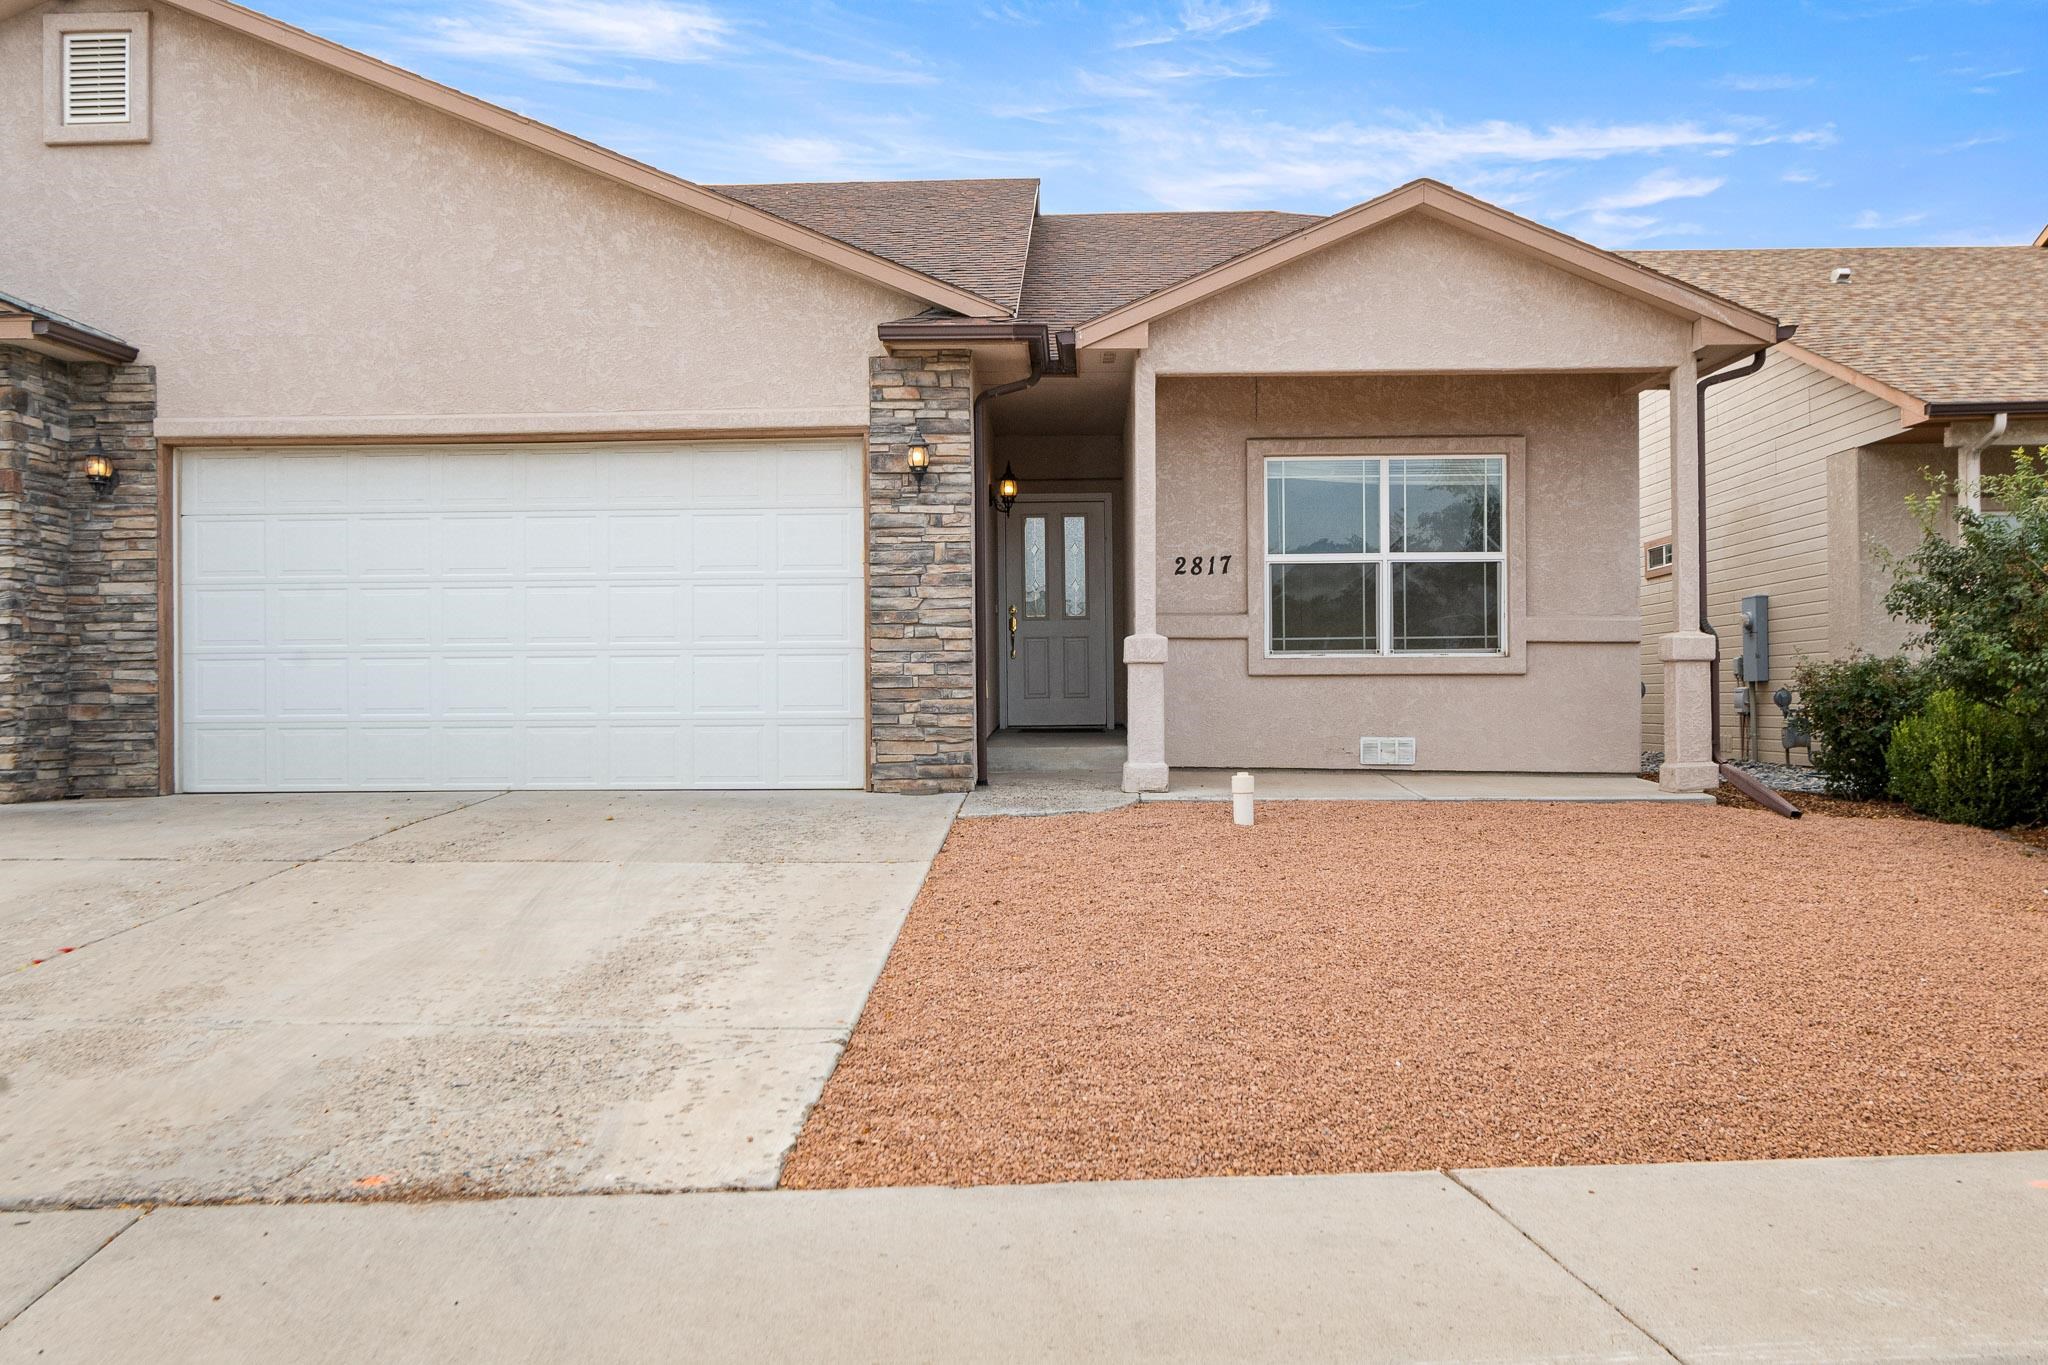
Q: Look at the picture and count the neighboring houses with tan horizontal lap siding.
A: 1